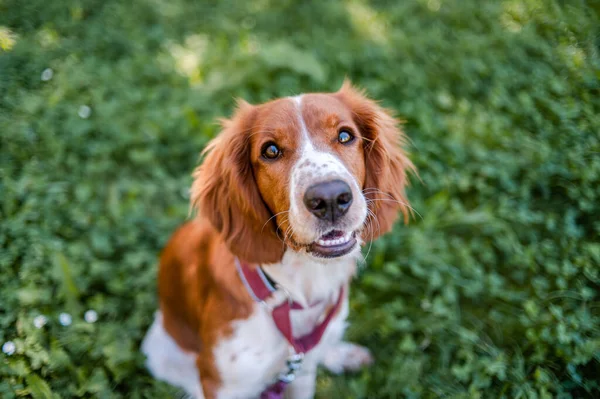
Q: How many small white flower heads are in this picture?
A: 6